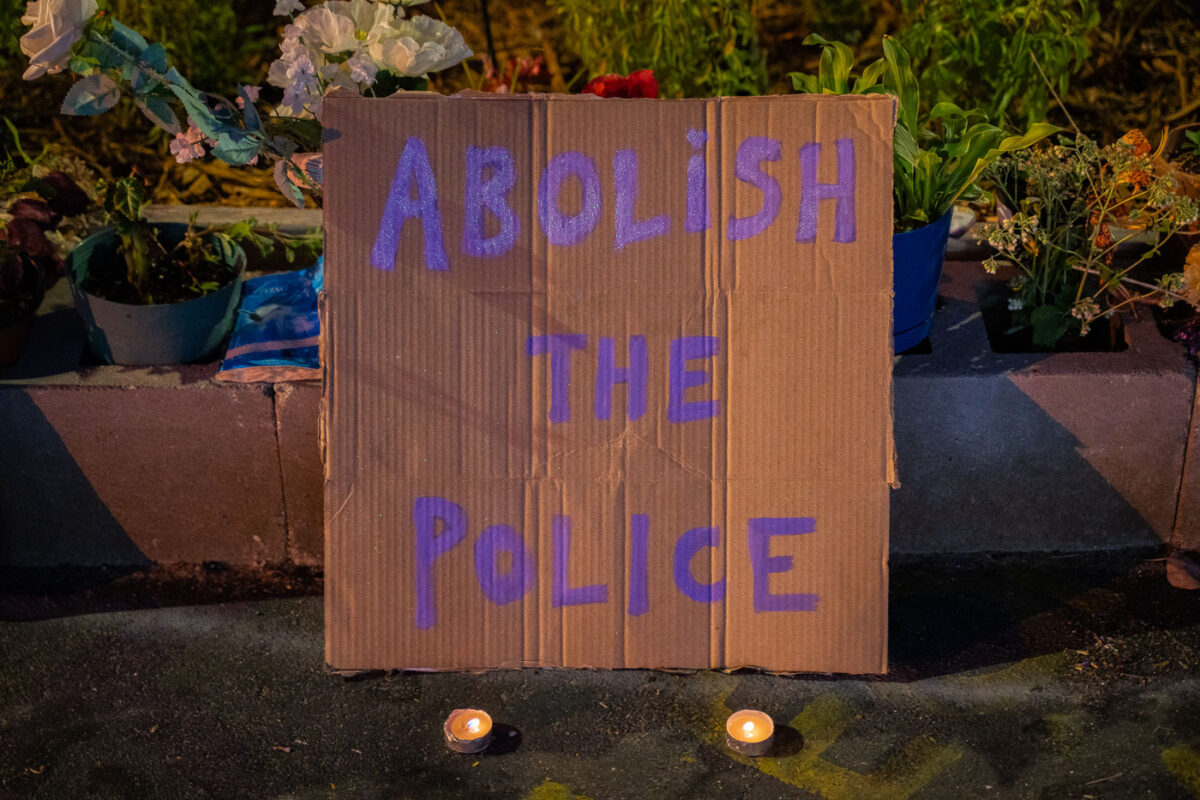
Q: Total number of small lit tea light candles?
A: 2